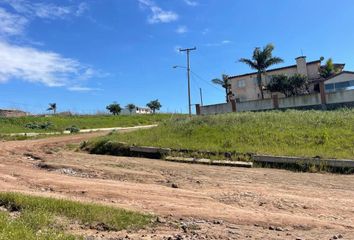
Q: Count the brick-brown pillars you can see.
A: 4